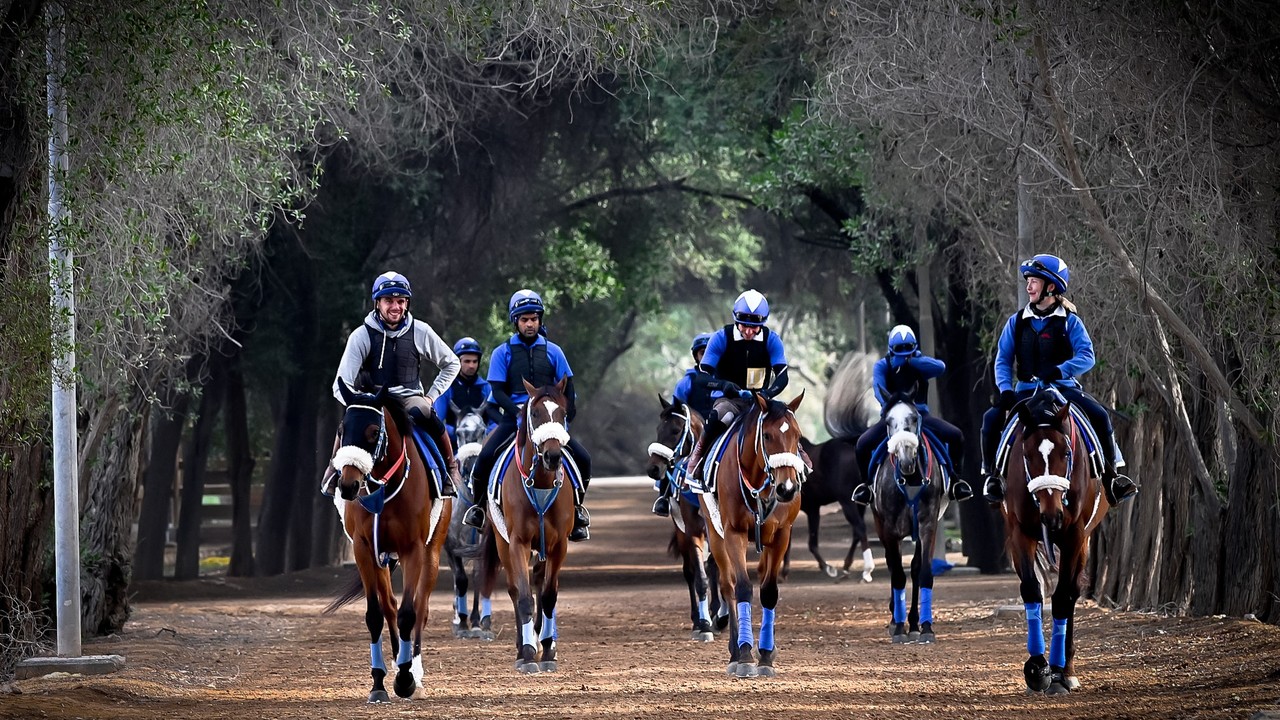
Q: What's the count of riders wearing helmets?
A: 7